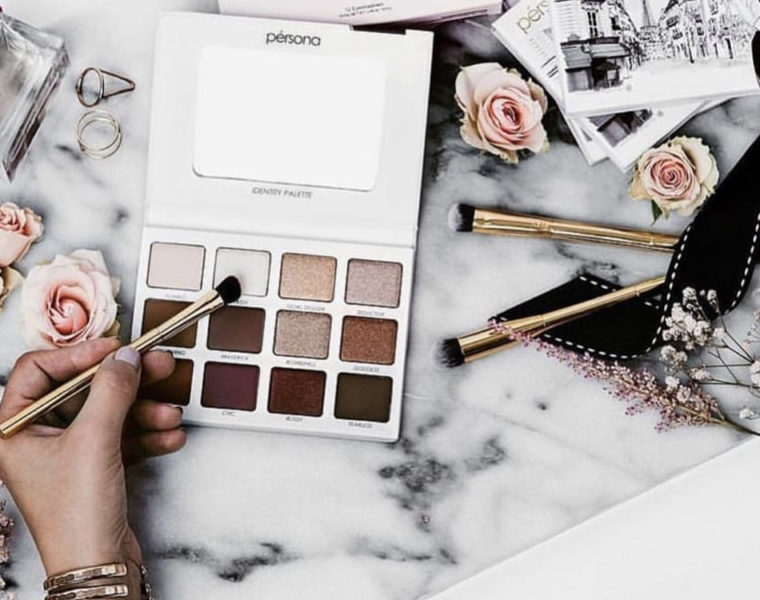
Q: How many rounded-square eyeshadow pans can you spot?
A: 12